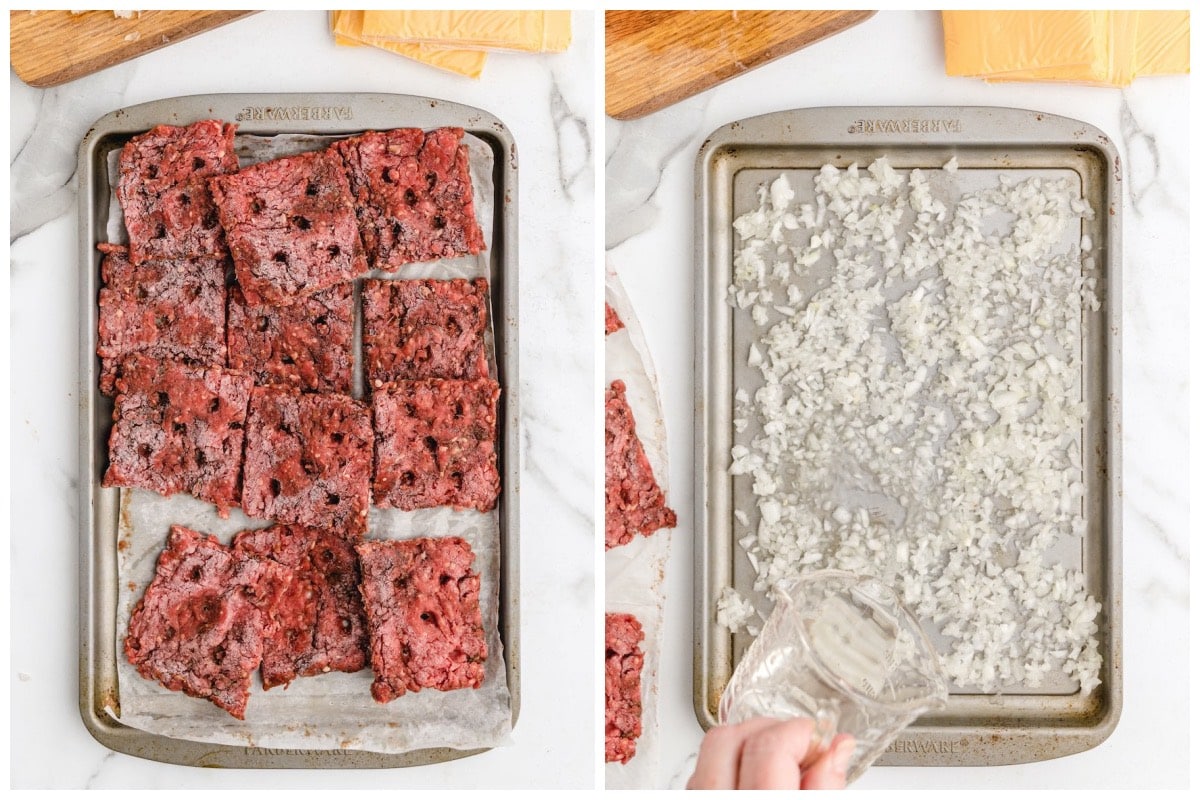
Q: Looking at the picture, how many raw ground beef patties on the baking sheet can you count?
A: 12